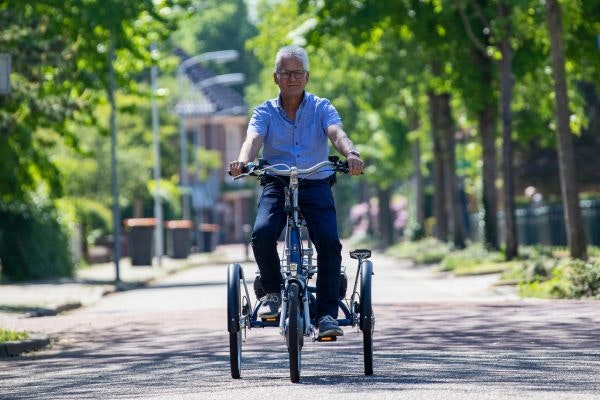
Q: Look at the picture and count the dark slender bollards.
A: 1